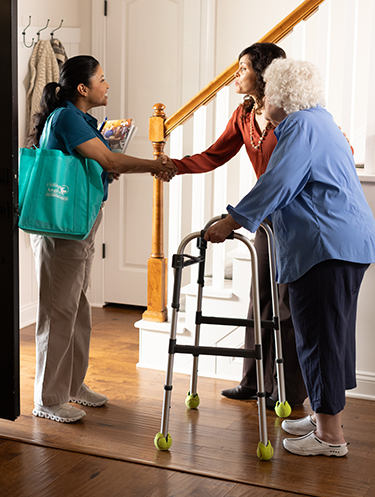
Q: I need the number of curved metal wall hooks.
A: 3